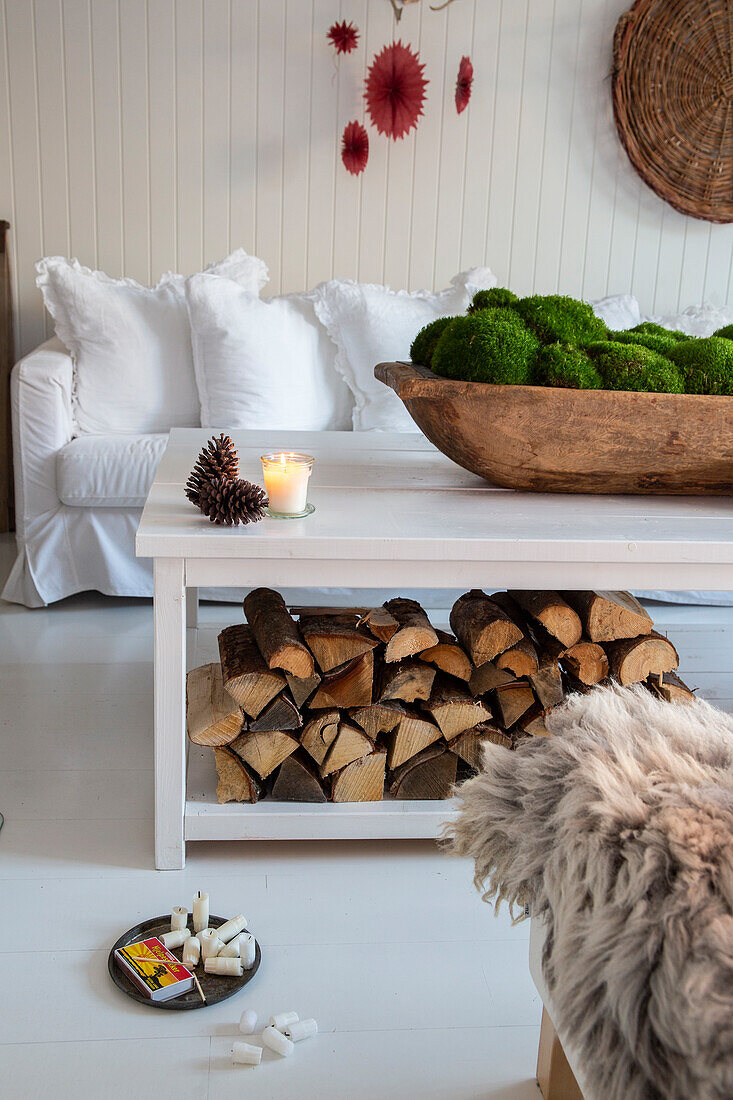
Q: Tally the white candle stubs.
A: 15